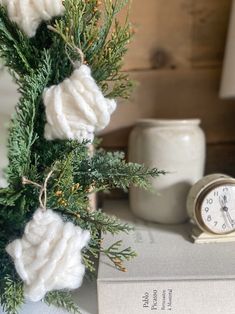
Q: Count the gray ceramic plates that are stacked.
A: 0